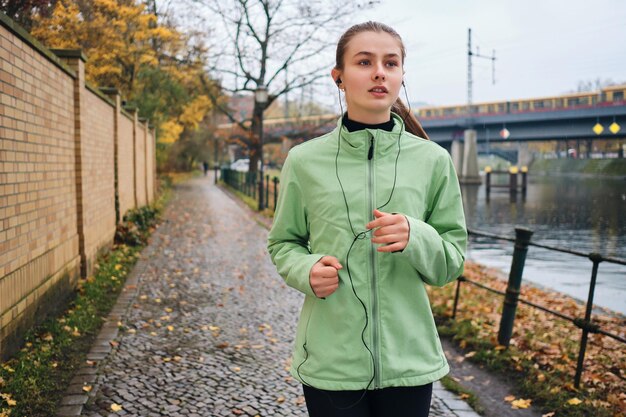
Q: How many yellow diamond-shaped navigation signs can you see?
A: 2